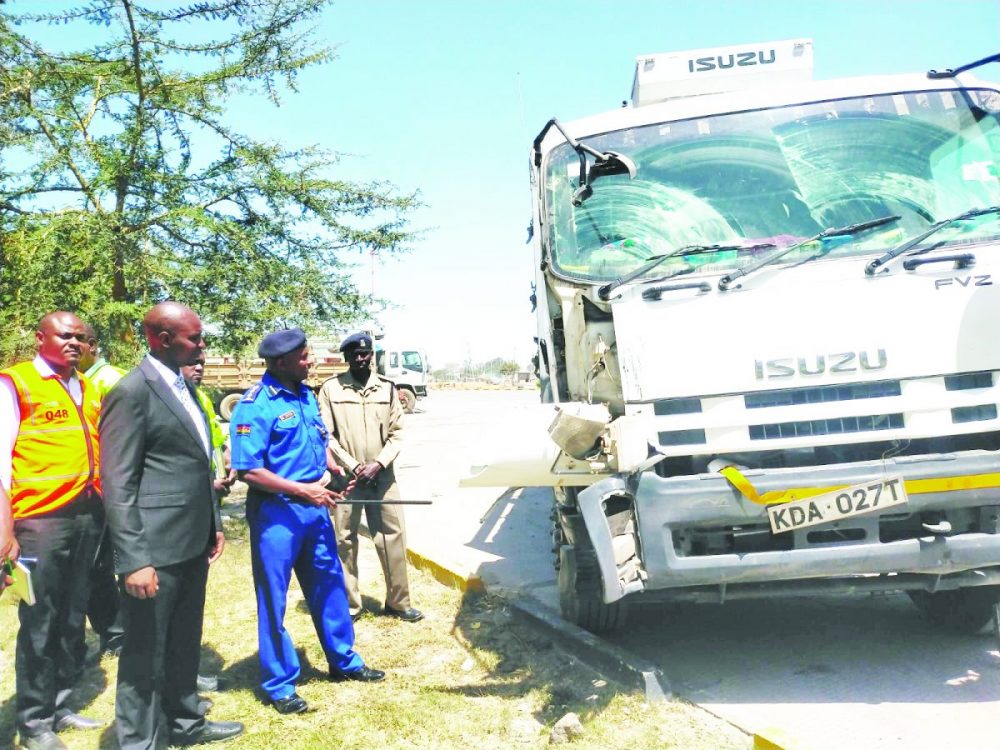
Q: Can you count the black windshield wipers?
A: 3